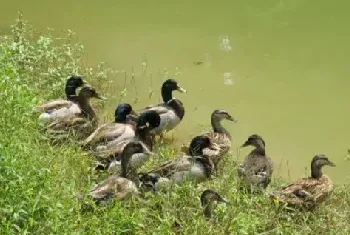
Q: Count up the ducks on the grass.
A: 11